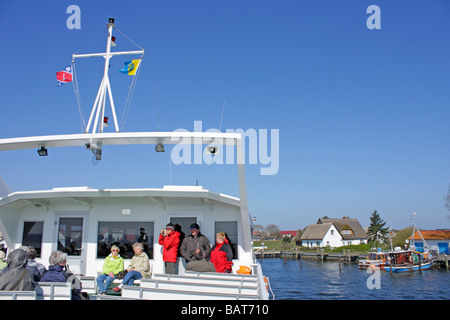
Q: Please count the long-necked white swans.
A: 0